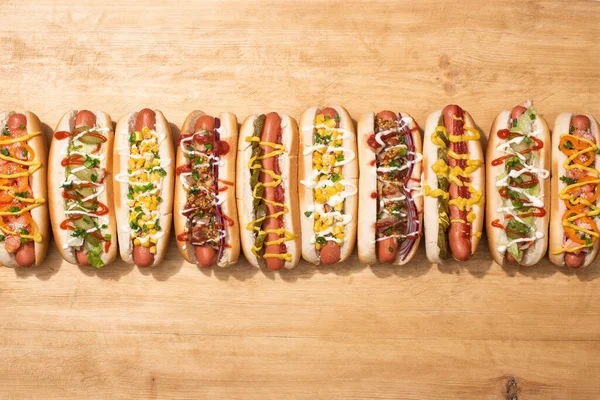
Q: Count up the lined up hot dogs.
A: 10